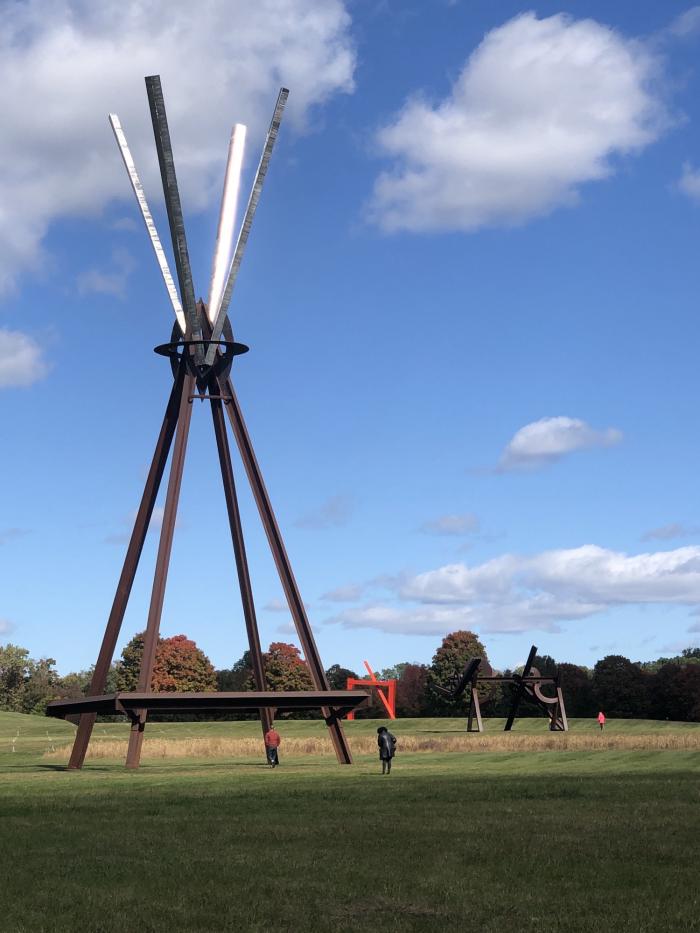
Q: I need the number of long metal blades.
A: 4